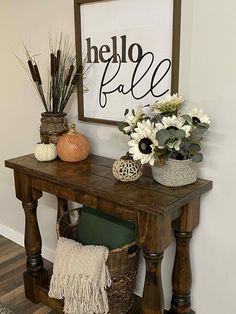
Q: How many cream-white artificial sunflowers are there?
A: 5